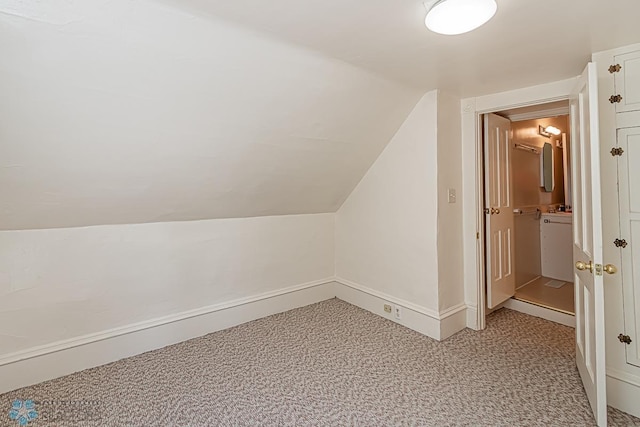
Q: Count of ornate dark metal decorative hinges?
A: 5